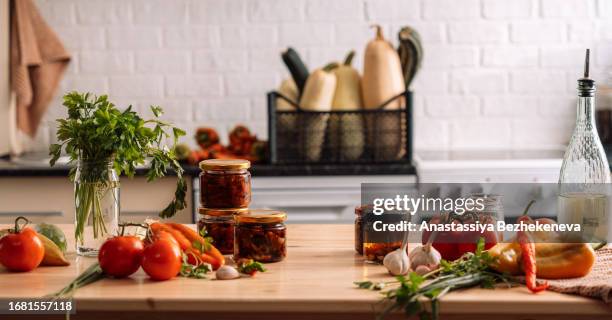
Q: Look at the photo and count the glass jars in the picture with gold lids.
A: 3